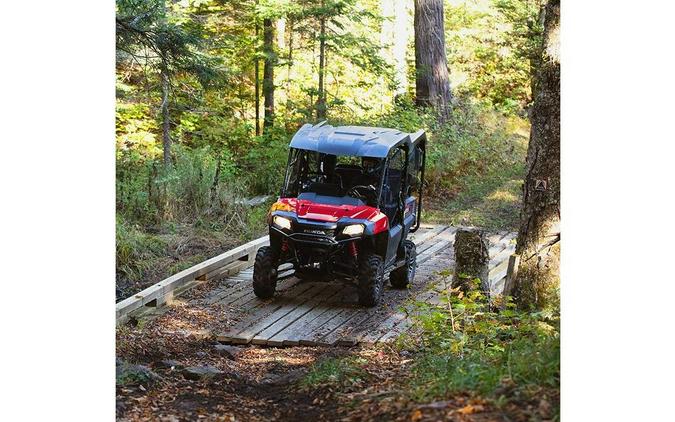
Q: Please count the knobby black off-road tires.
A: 3